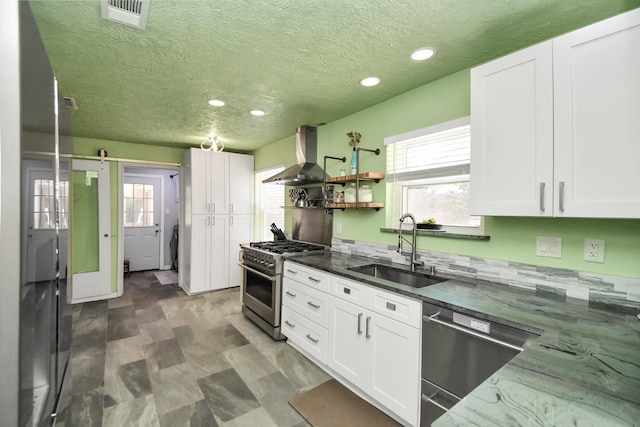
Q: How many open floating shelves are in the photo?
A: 2